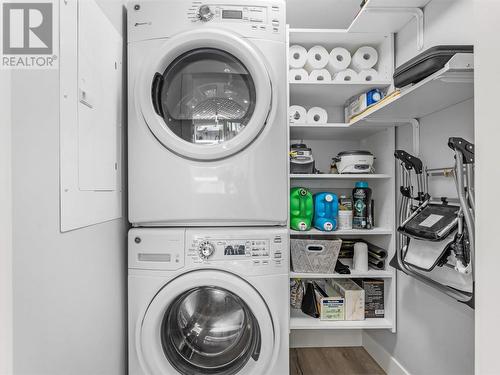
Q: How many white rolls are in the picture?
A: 10